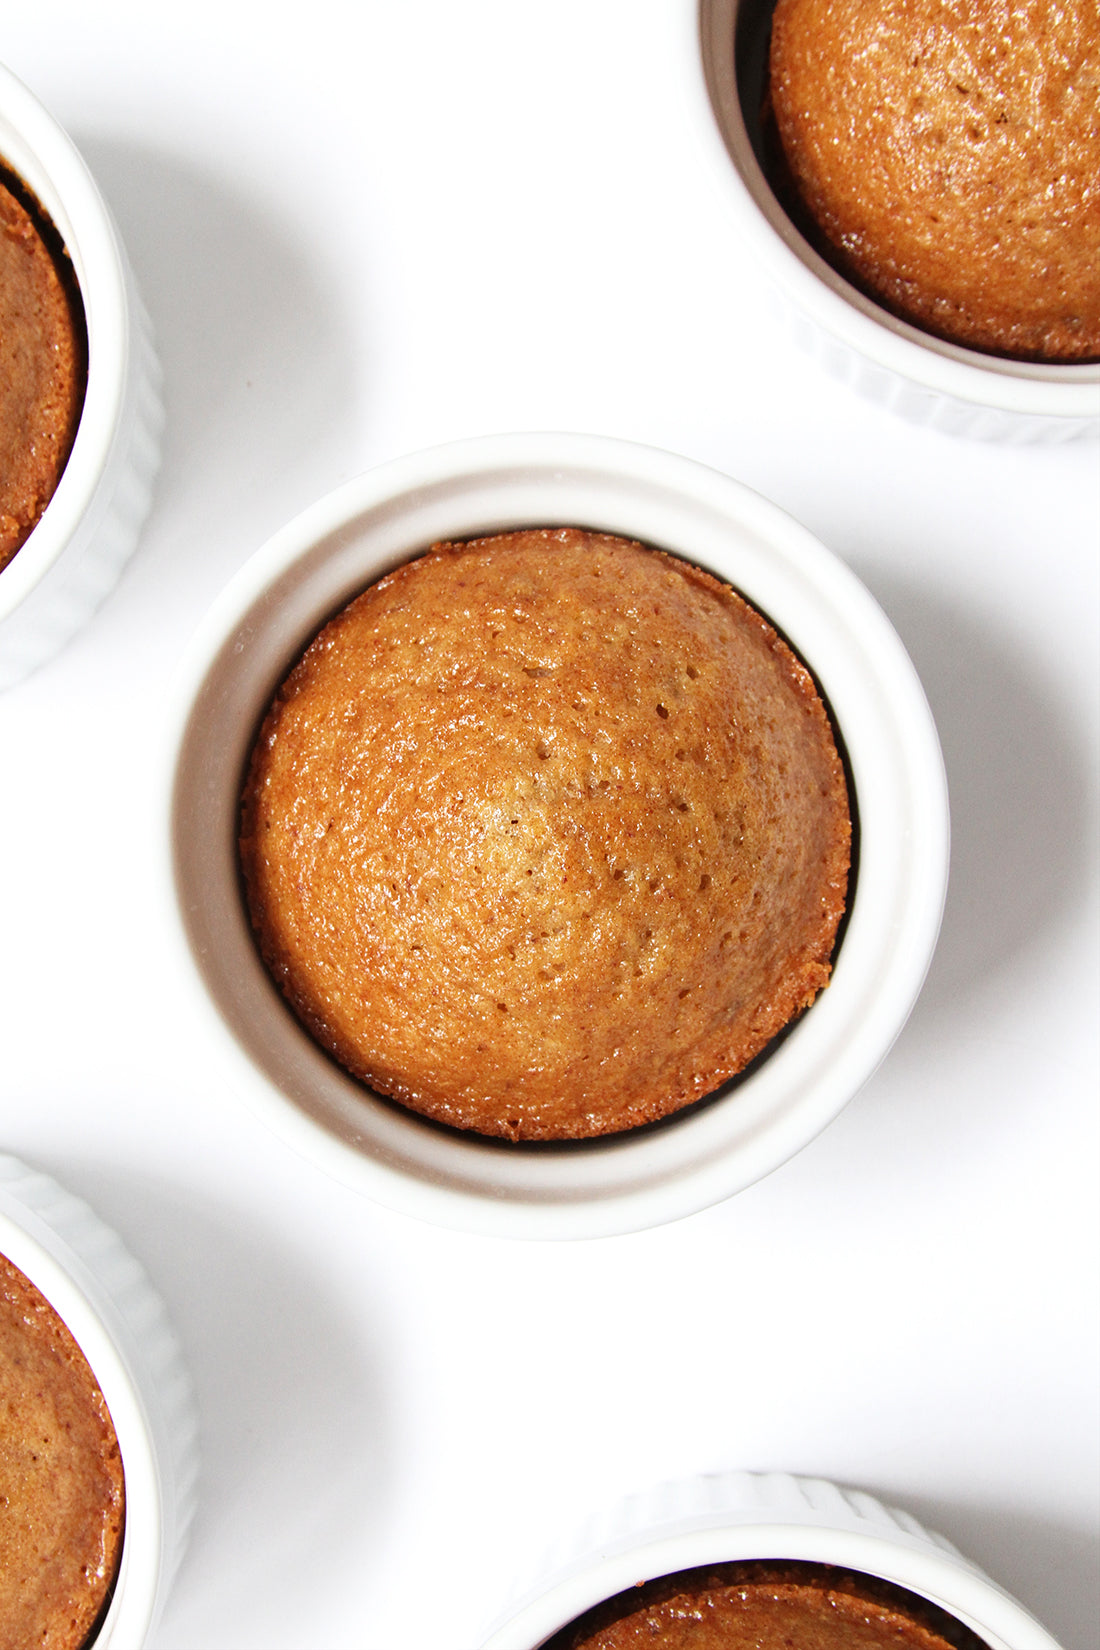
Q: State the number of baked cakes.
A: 5